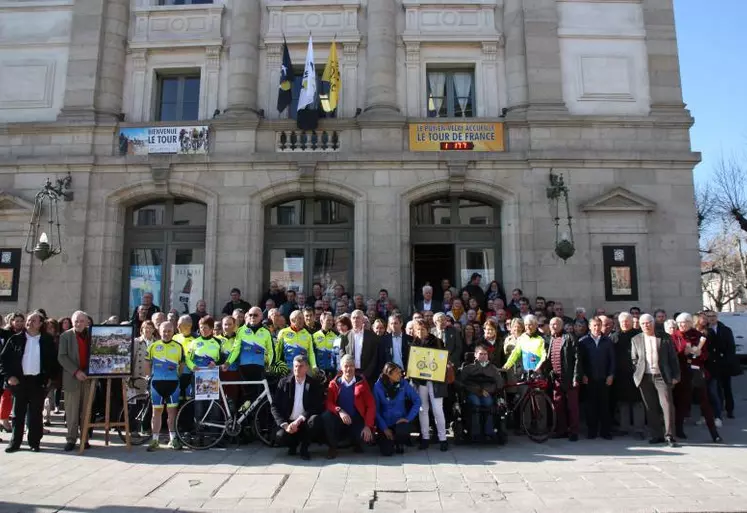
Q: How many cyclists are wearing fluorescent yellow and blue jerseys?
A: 8